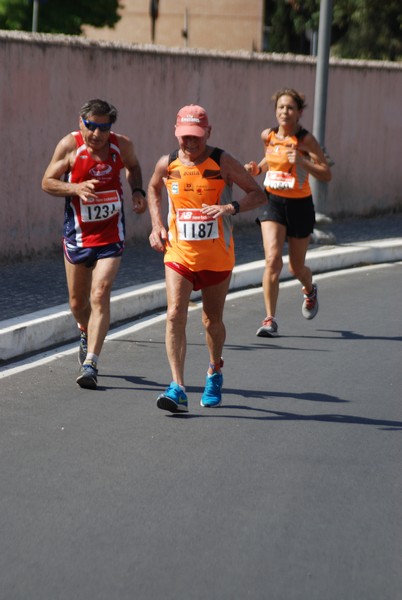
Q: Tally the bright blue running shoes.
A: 2